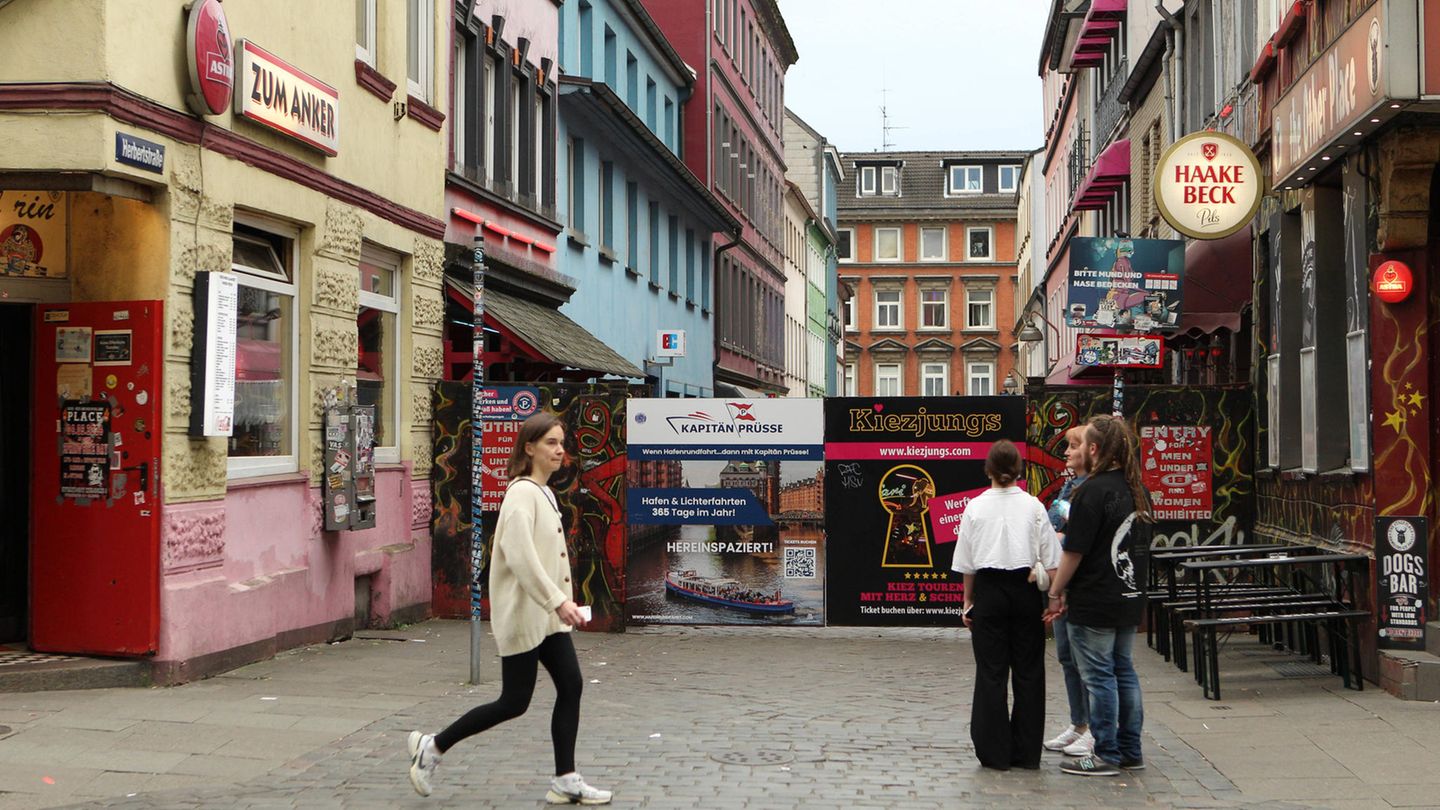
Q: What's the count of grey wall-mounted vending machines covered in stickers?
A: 1